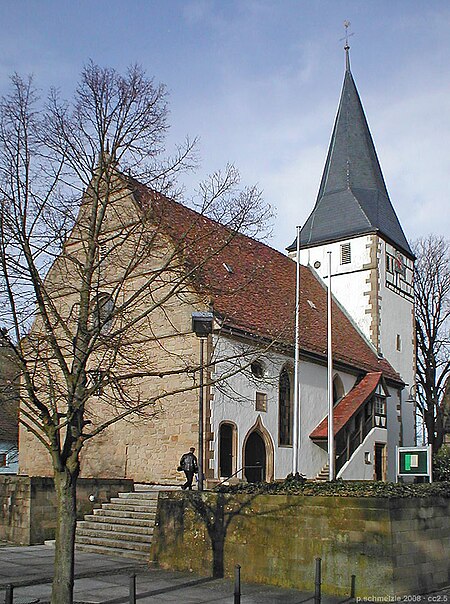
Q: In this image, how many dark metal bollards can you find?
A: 5